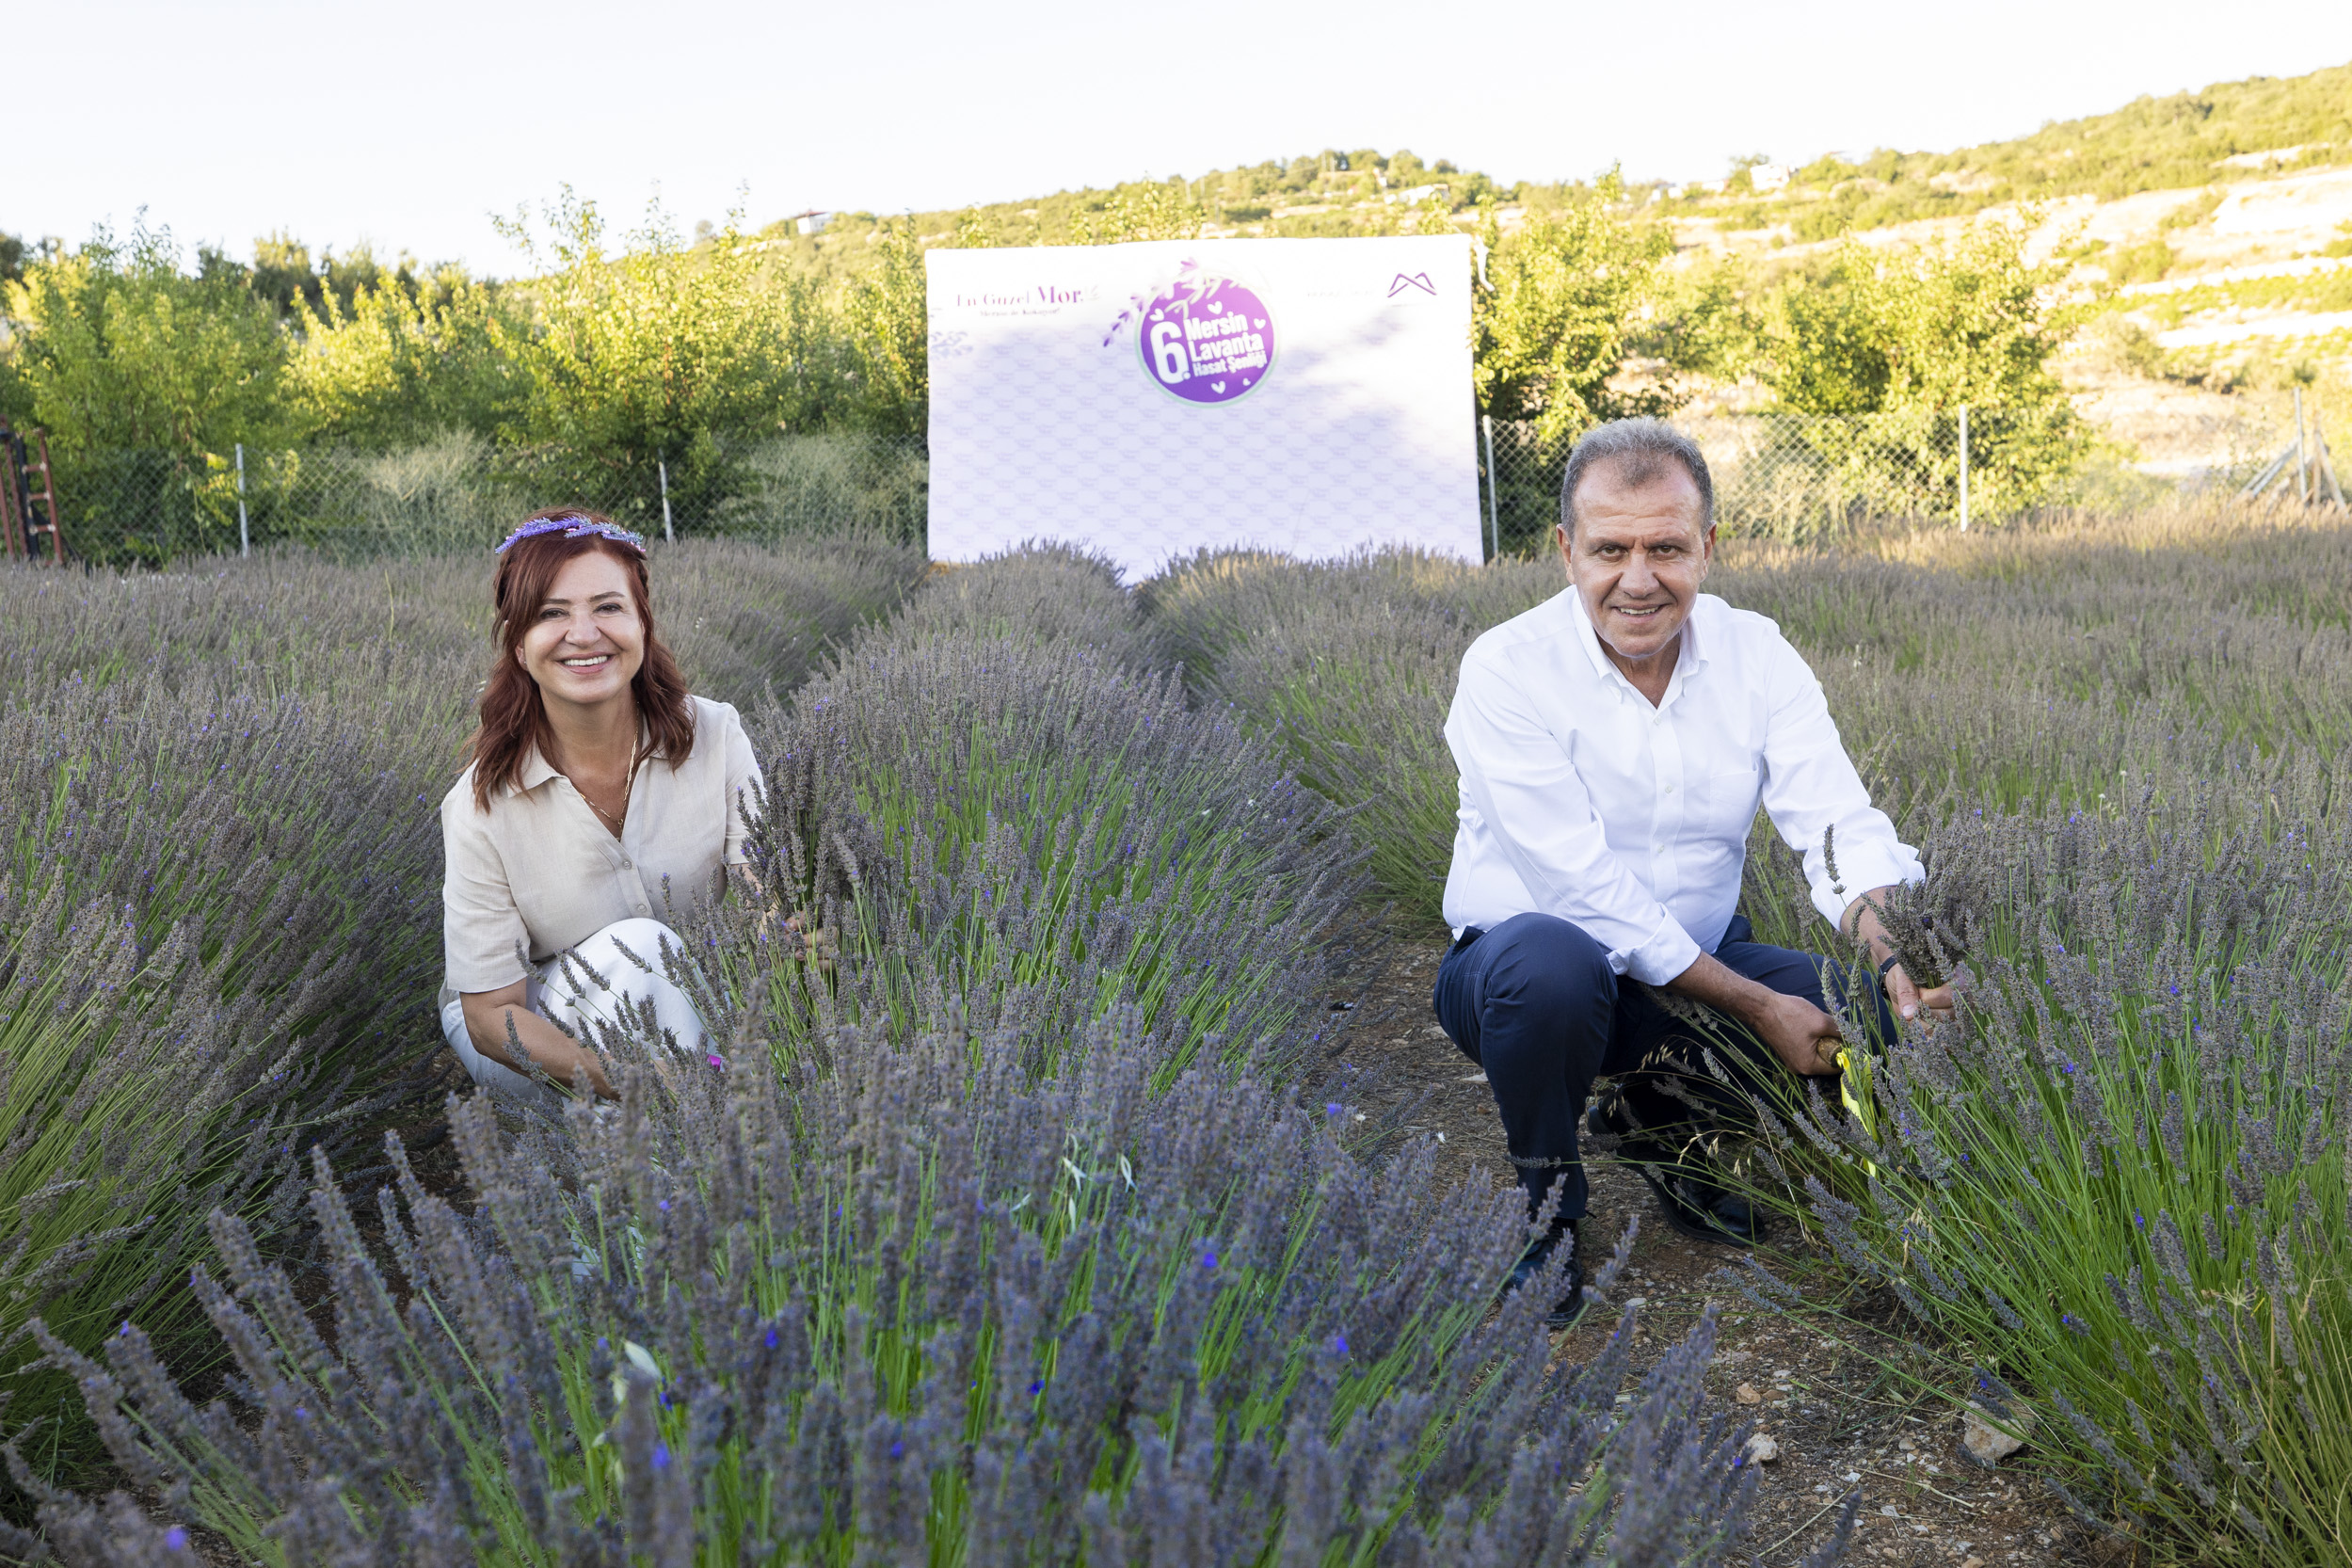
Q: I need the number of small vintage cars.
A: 0